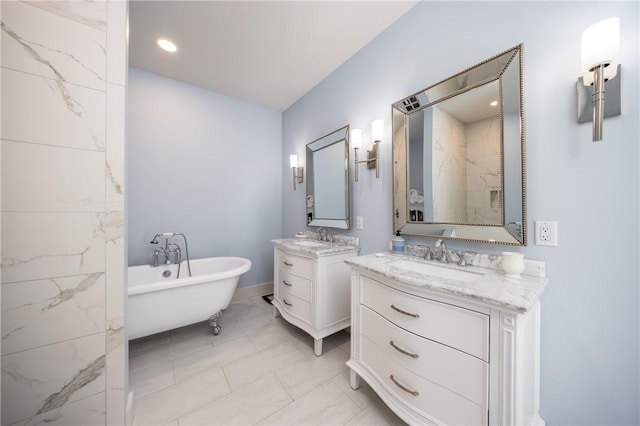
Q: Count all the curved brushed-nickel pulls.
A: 6